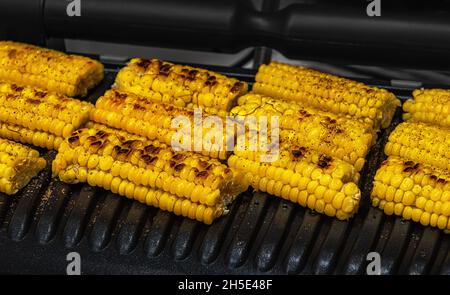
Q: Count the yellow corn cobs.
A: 12